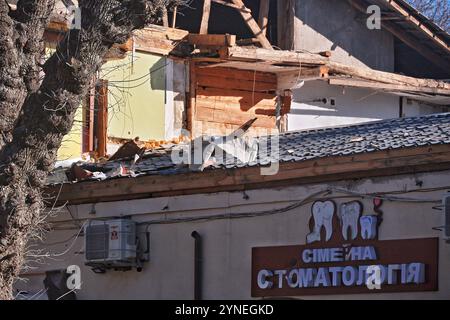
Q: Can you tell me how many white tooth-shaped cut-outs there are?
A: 3